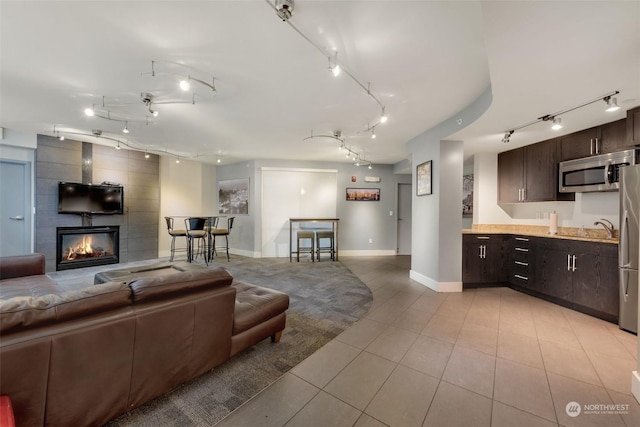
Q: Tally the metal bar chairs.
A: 4